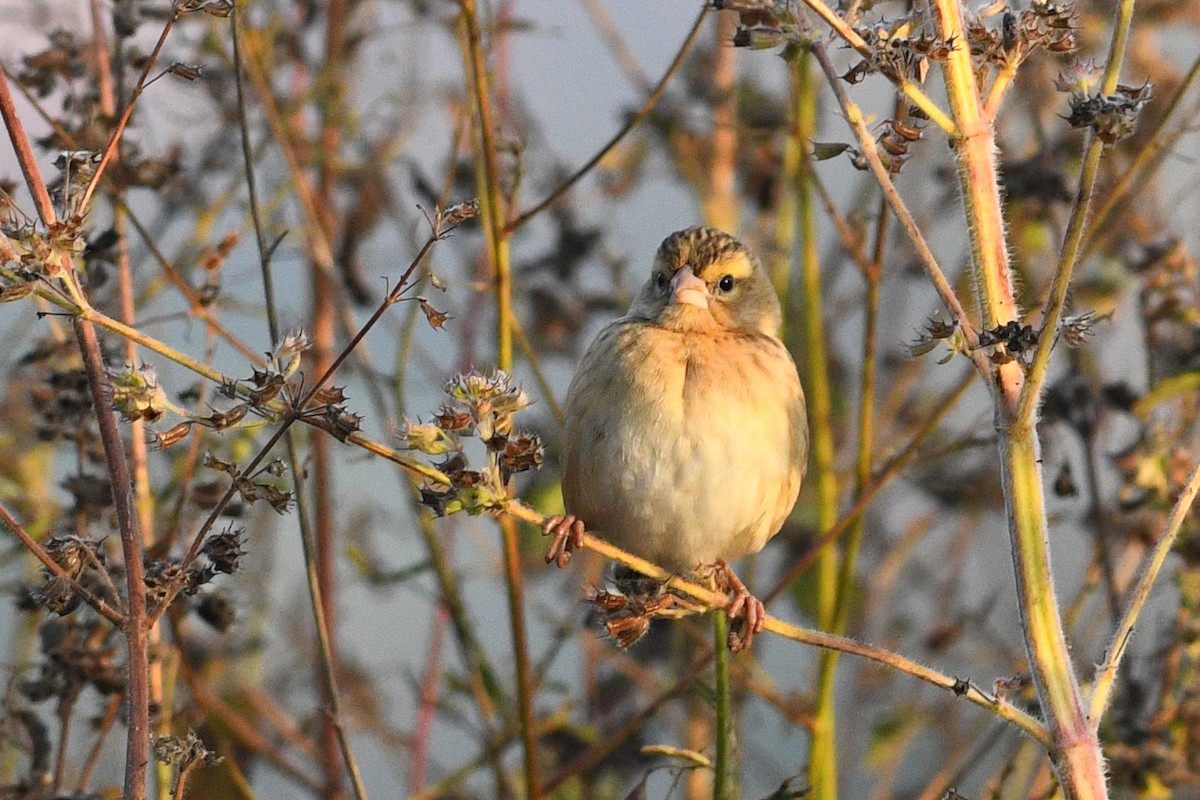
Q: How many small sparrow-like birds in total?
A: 1